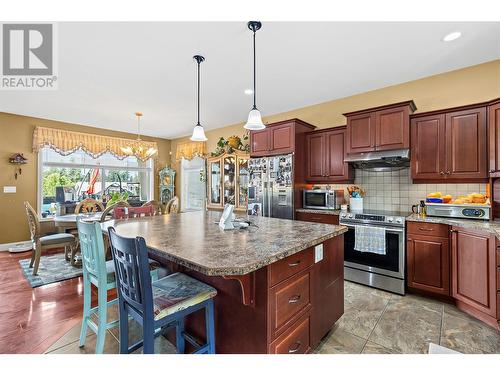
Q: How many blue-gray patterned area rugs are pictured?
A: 1